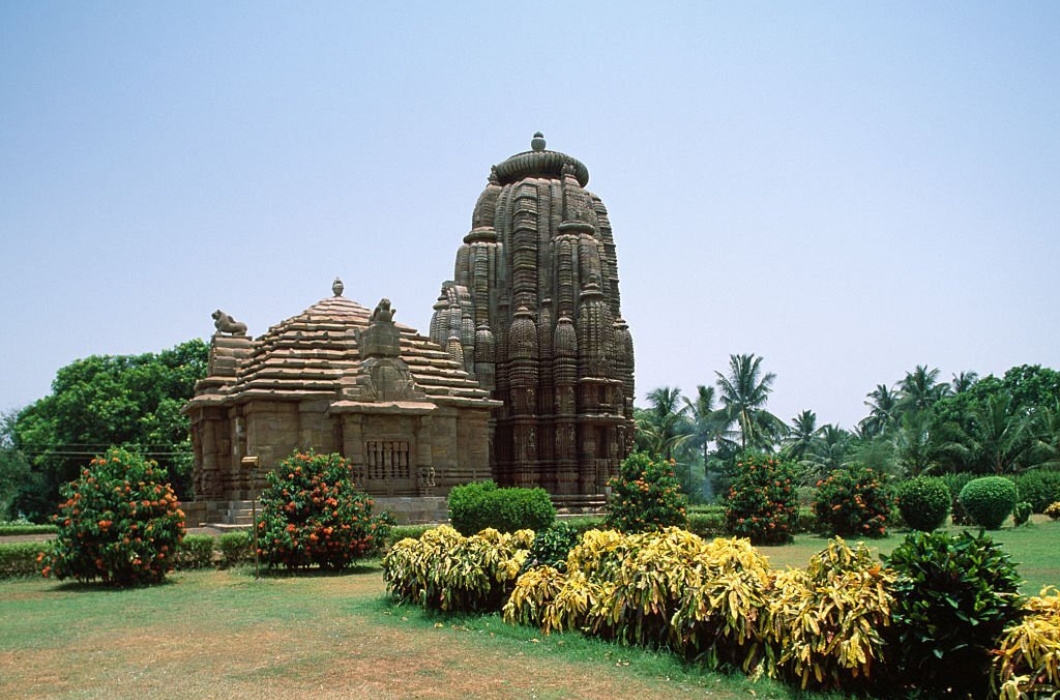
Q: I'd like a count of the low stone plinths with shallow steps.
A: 1